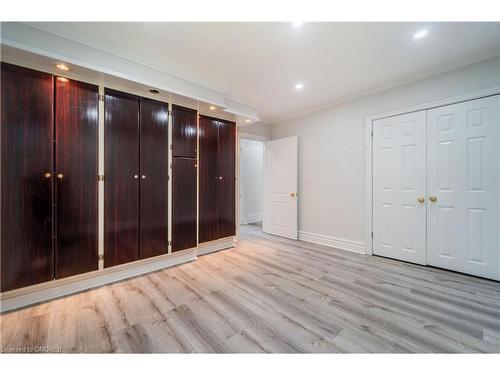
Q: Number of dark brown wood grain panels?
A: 8